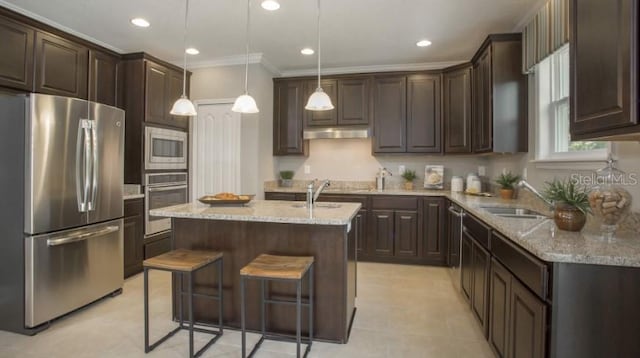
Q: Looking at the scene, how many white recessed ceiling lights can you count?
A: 5